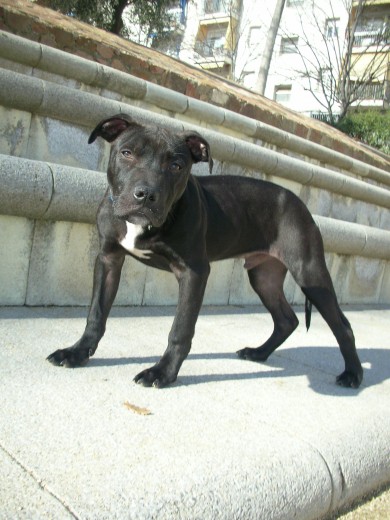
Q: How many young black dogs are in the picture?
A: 1